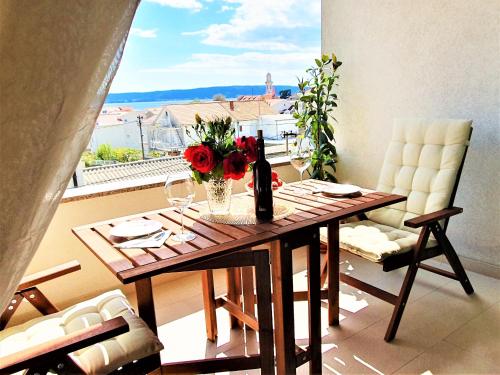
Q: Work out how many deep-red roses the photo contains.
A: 3